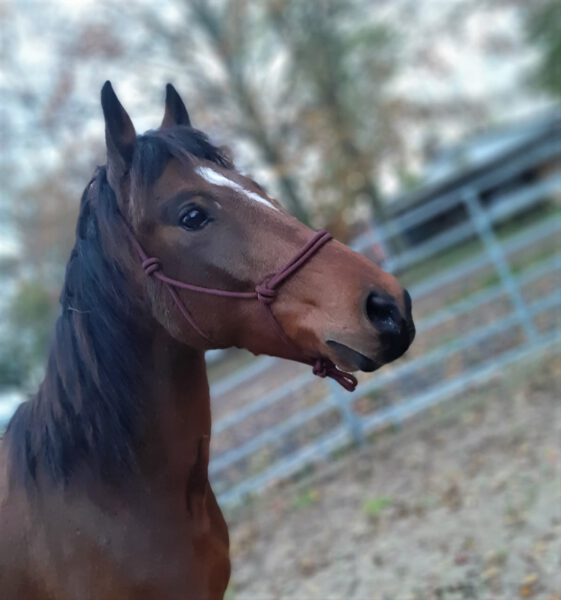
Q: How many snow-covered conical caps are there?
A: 0